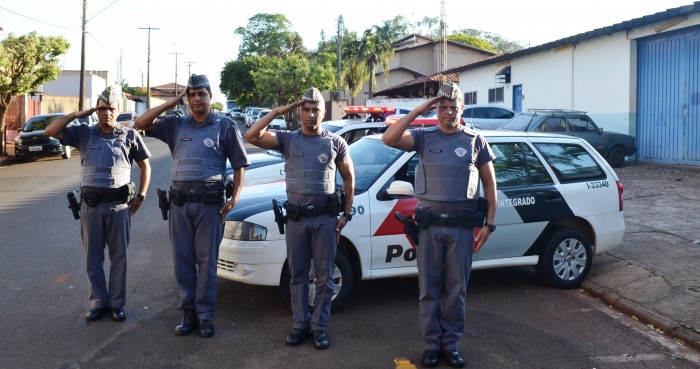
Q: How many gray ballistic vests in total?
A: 4